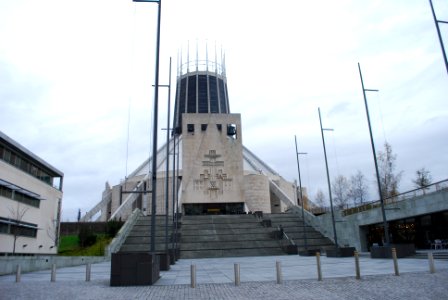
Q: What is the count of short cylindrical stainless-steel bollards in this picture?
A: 10